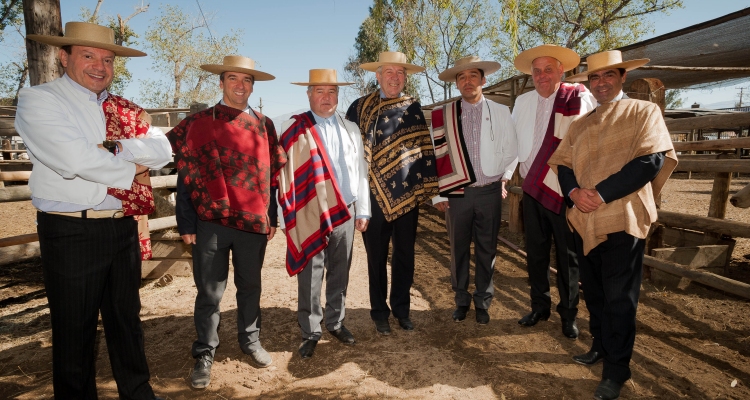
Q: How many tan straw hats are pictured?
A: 7